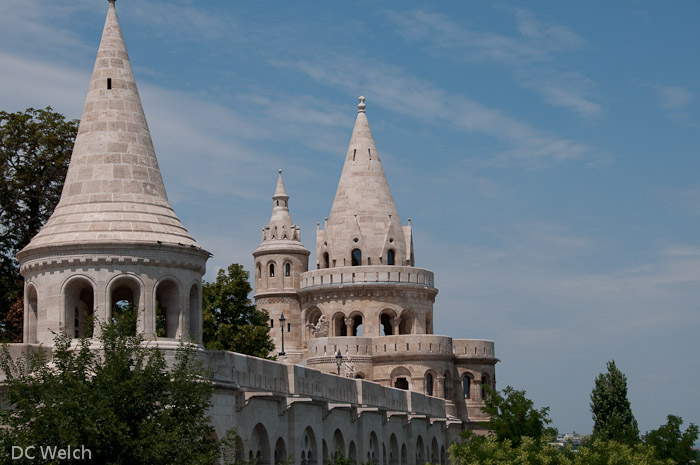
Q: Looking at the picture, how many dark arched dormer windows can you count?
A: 3